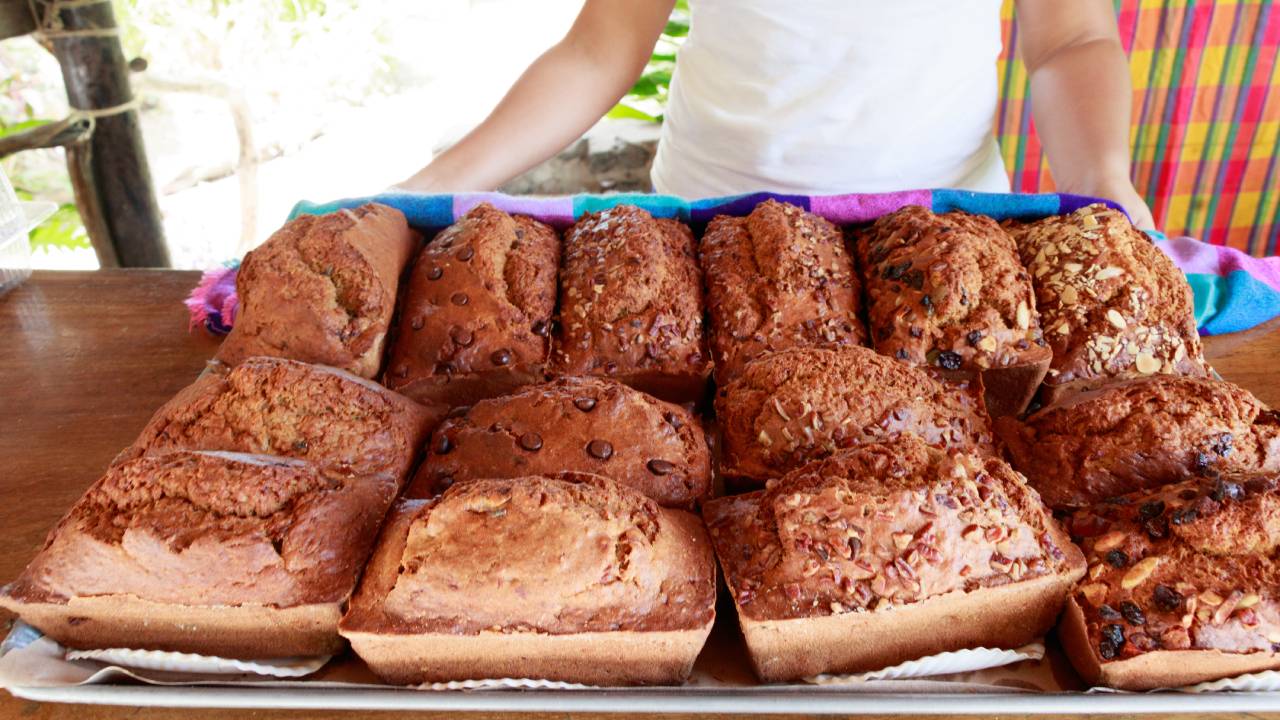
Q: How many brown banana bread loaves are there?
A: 14